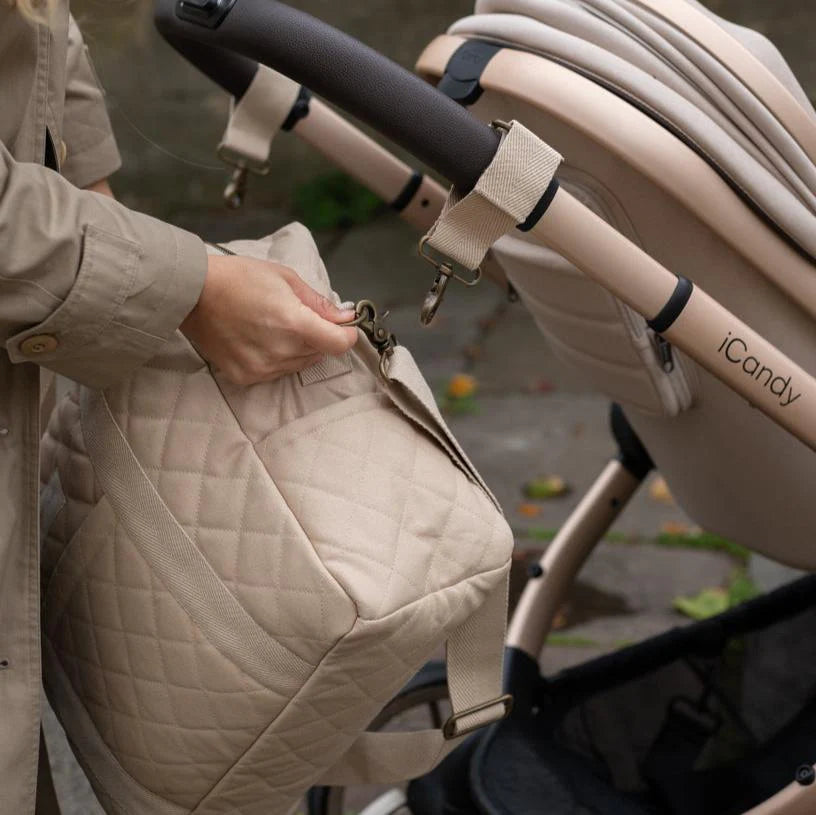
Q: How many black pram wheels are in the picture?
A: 1